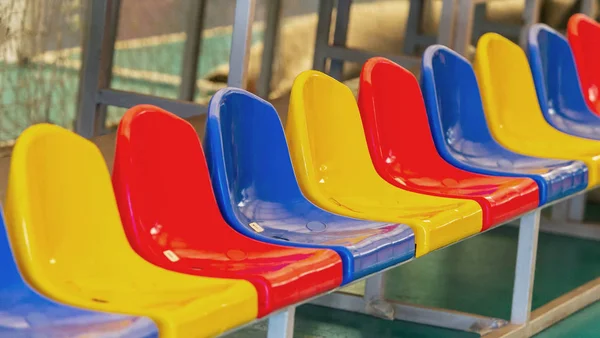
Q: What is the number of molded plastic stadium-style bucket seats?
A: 10